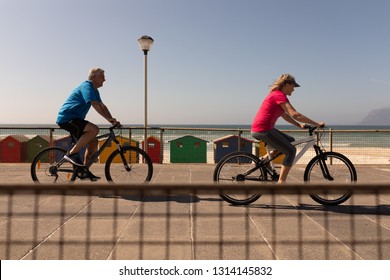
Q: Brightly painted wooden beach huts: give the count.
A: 8